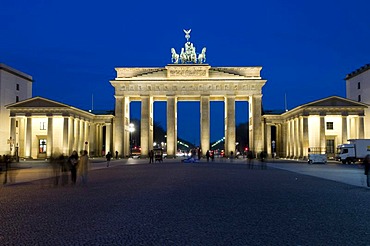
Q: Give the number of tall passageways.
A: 5